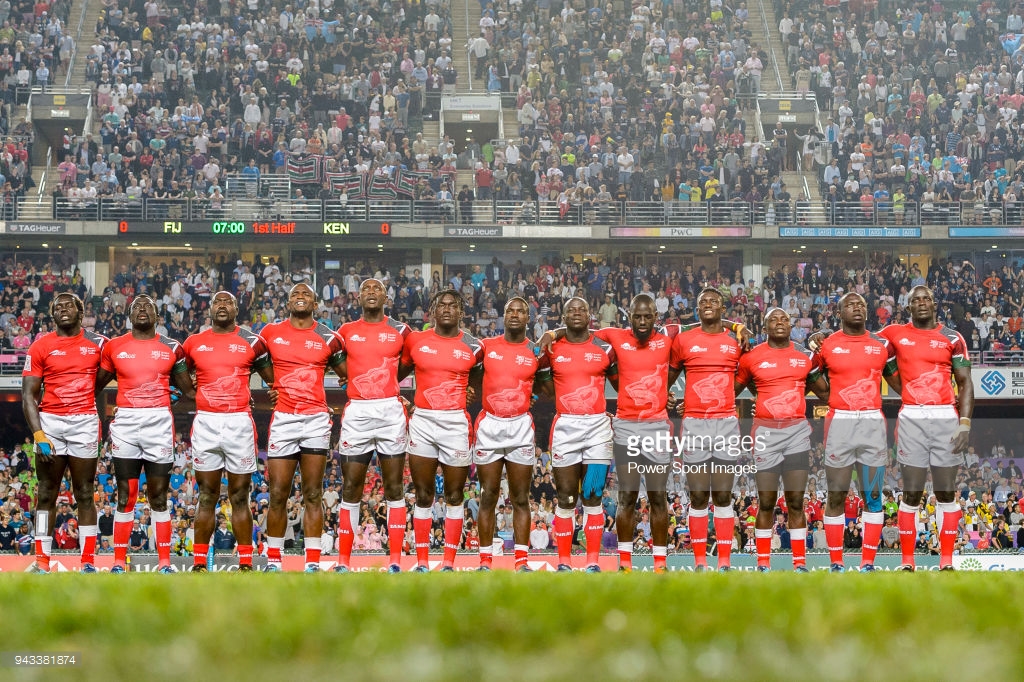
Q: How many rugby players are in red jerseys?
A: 13